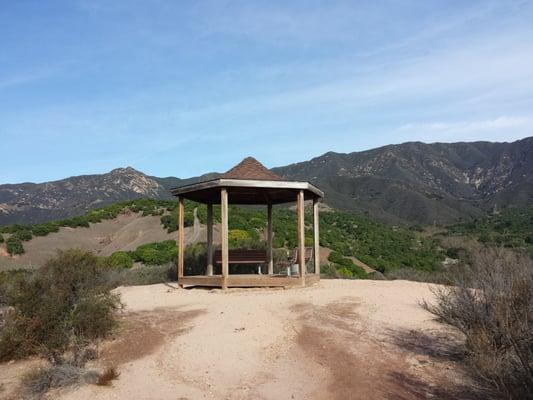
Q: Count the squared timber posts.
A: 6